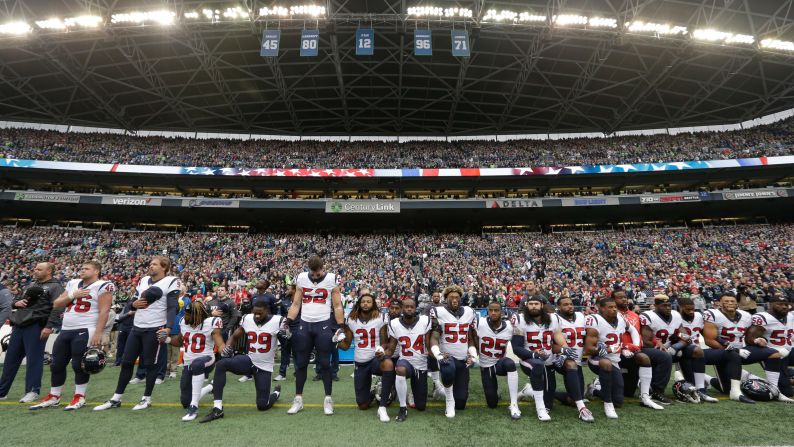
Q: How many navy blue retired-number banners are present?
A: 5